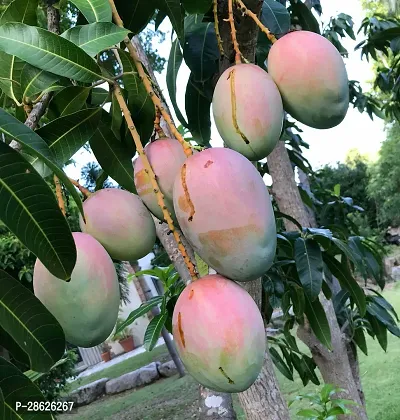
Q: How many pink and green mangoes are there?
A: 7